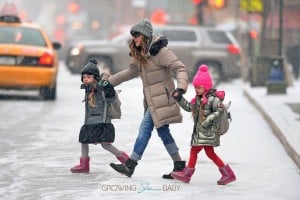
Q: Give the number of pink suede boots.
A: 4